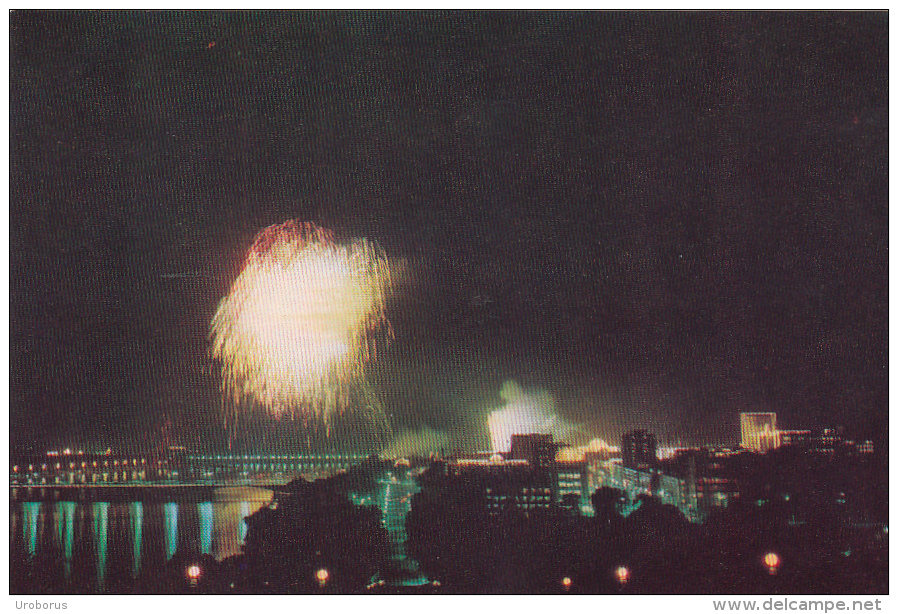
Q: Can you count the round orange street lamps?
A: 5